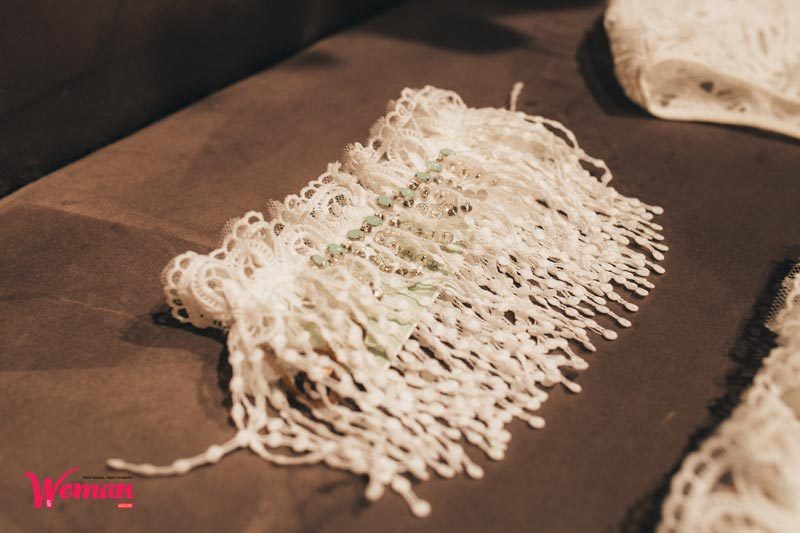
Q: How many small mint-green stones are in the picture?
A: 9